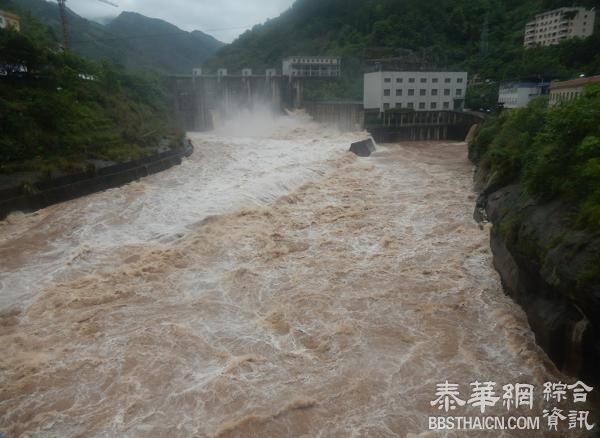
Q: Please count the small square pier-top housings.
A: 4